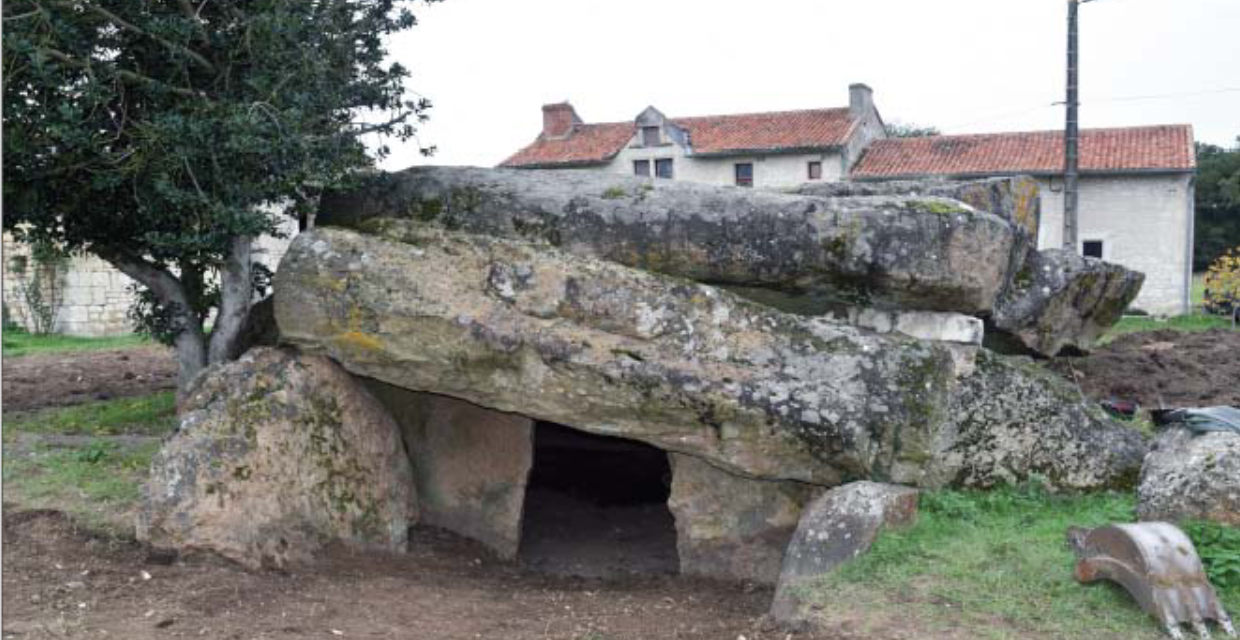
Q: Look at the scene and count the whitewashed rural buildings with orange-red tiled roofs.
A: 2